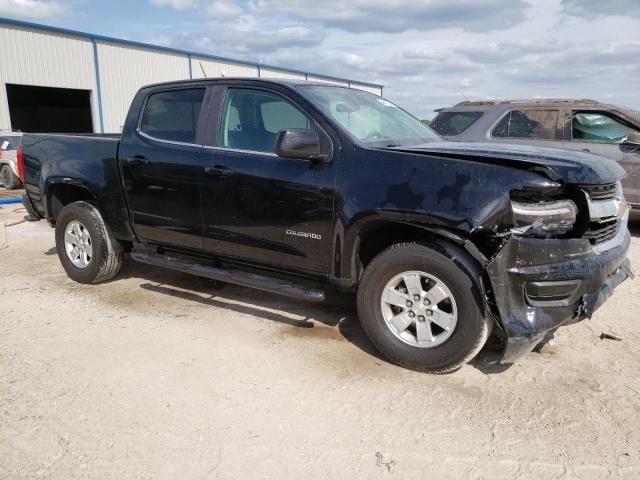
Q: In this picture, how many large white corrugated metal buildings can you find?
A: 1